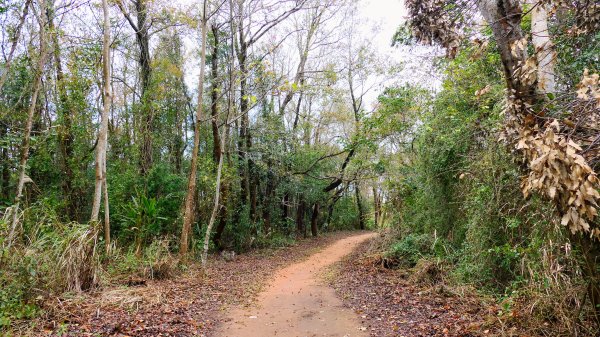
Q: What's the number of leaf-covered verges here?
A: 2